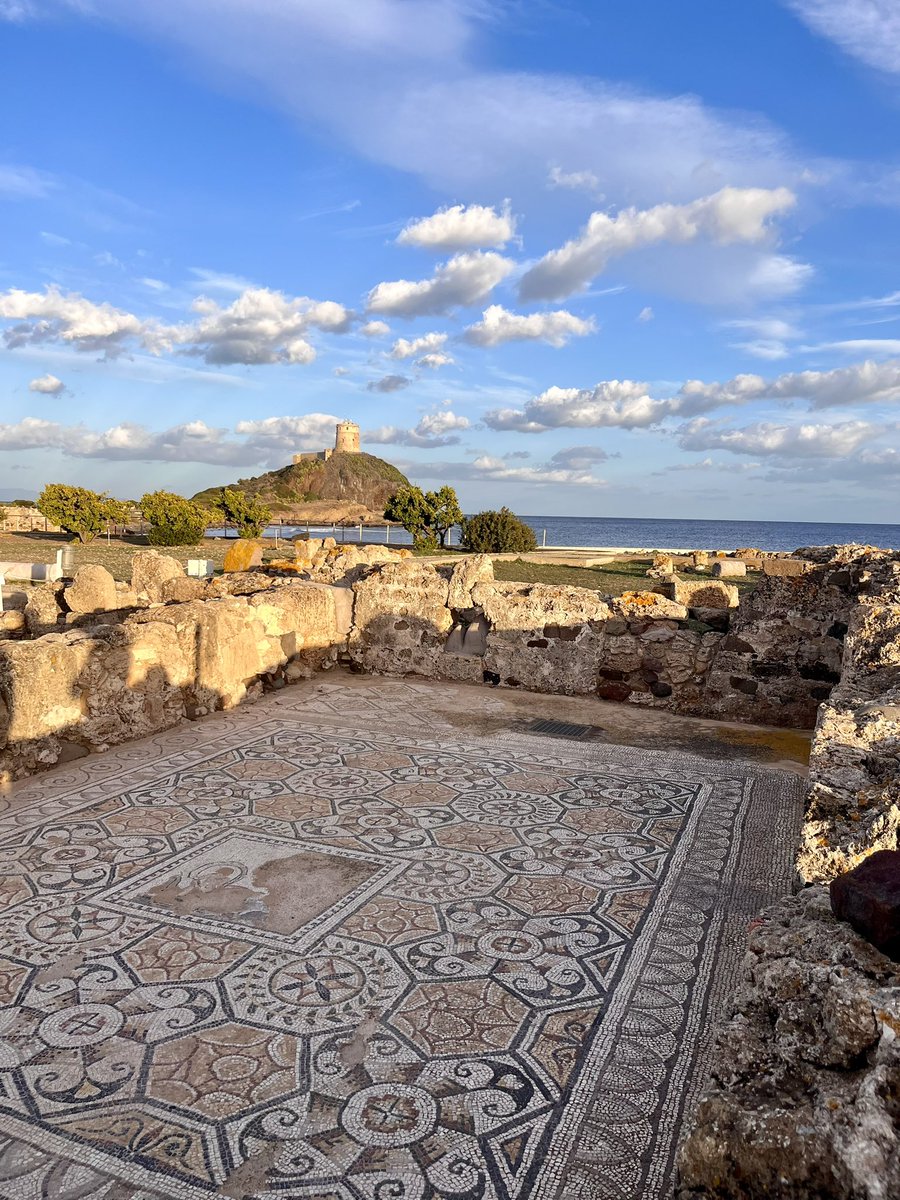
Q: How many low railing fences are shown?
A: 1